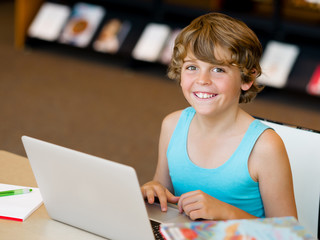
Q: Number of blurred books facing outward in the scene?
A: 7